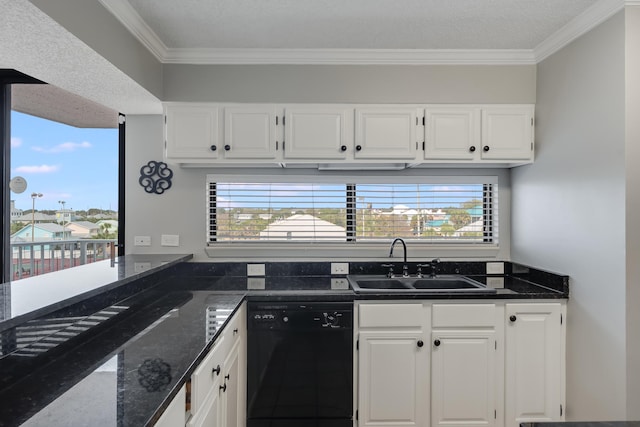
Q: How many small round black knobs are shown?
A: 13